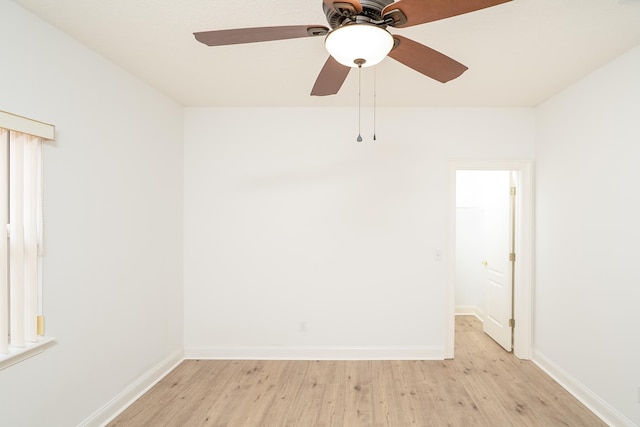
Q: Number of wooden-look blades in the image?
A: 5